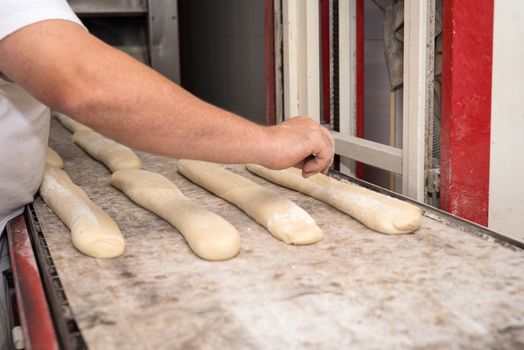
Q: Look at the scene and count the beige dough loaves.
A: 7